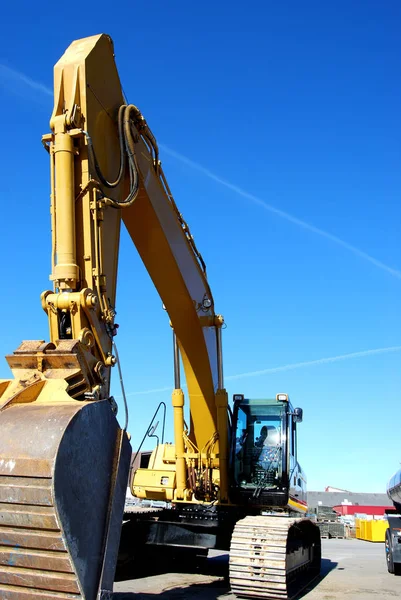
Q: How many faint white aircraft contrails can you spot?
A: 2